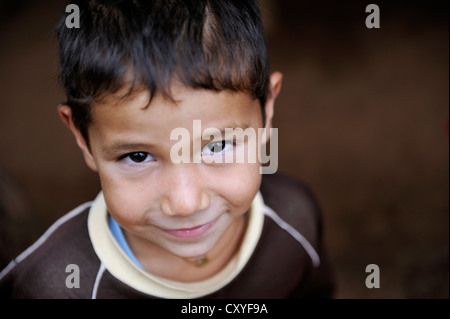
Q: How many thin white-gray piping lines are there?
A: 3